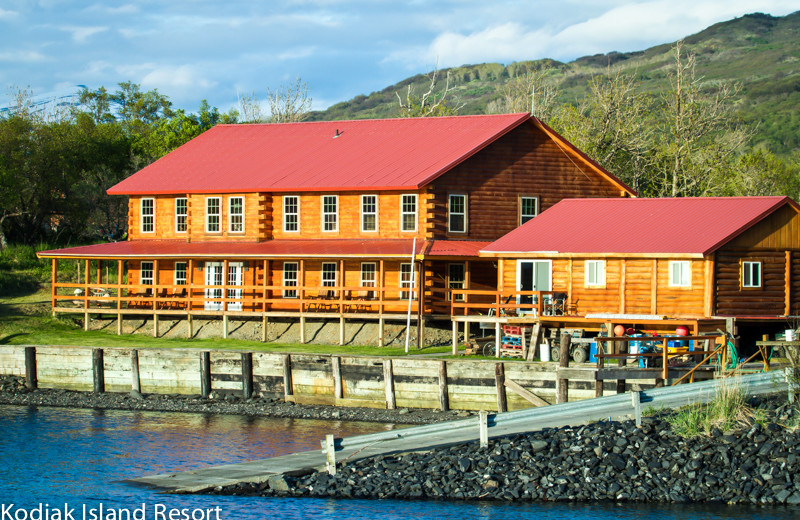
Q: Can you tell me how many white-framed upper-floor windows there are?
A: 10